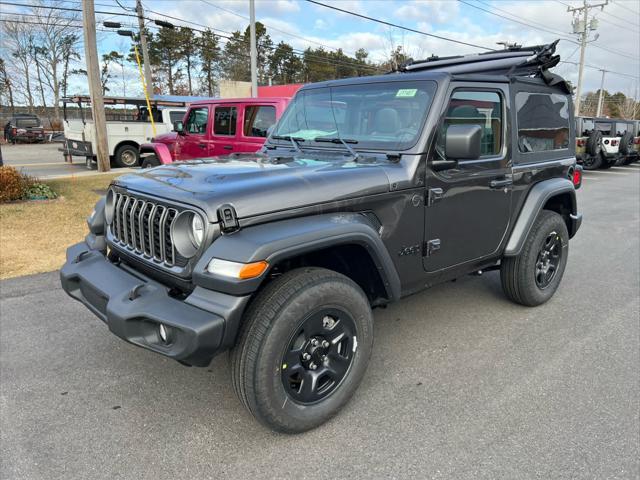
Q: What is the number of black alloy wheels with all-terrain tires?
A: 2